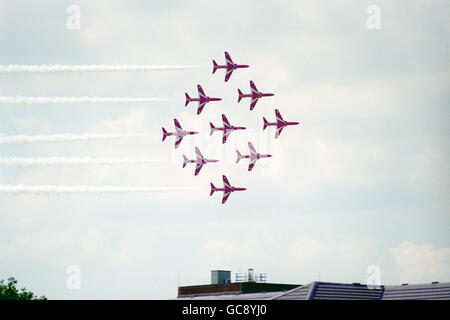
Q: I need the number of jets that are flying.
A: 9